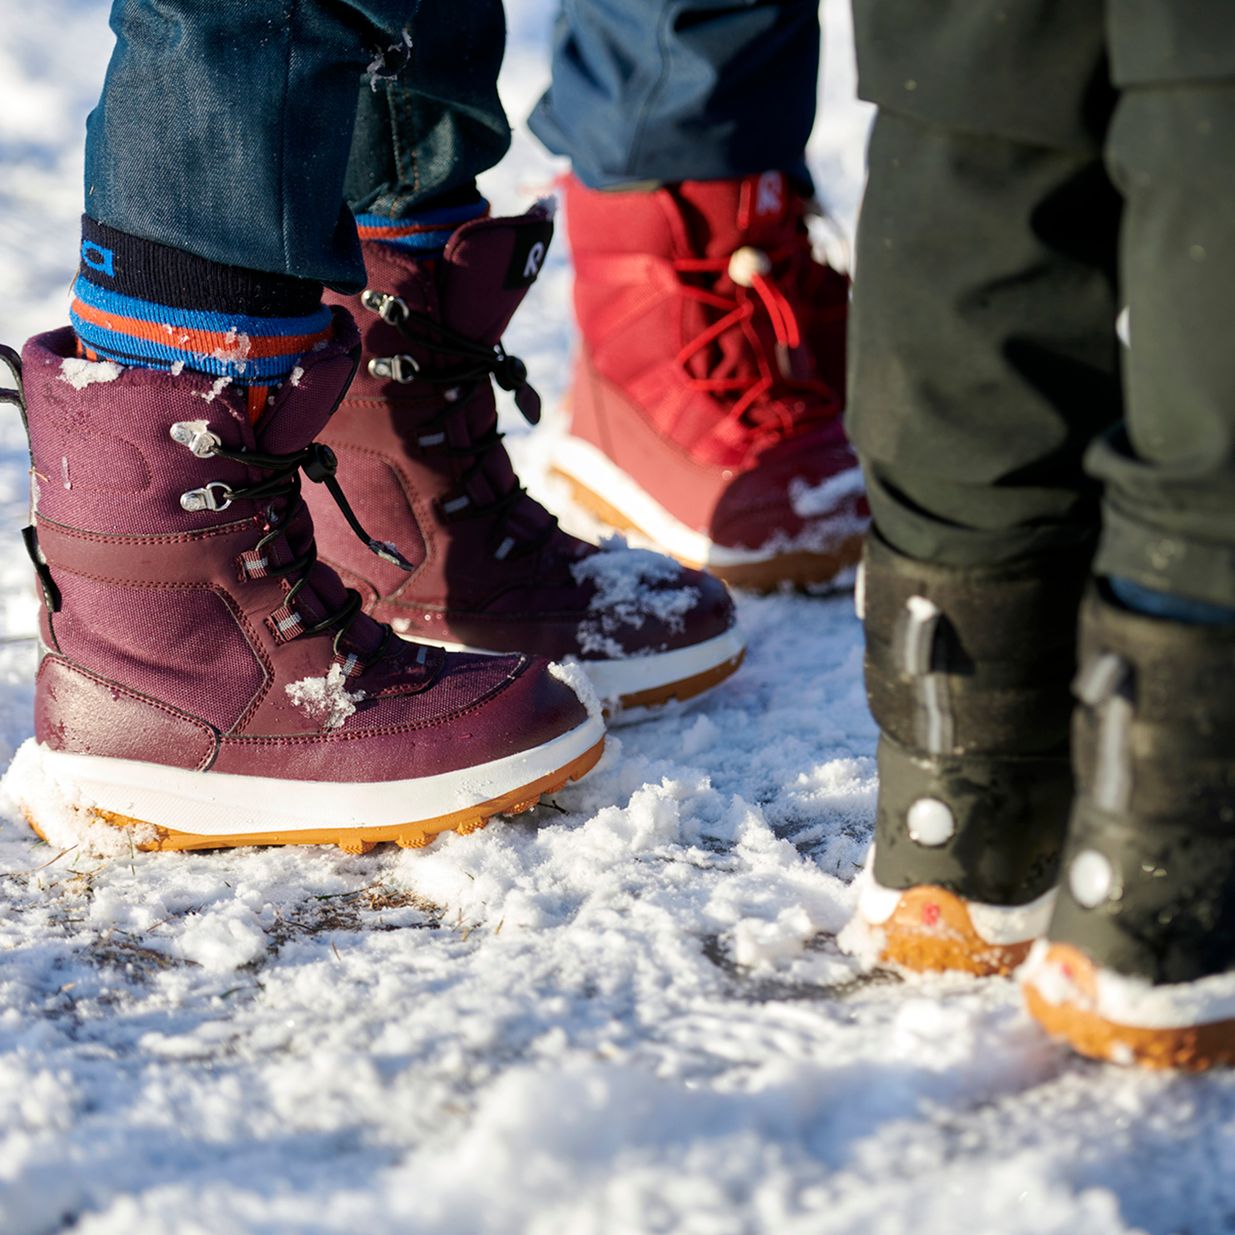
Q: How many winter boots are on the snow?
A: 5